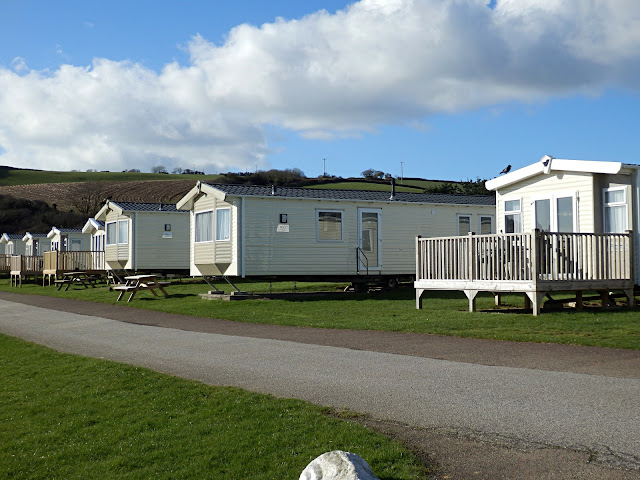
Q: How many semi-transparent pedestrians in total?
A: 0